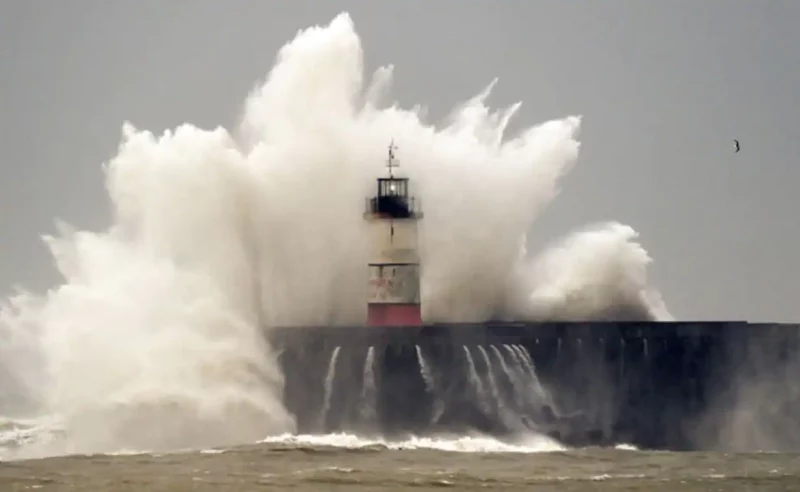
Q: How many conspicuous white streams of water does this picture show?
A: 9